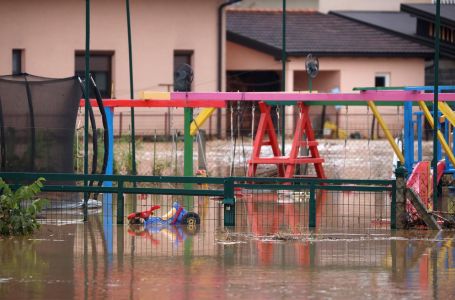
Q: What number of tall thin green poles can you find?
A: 4